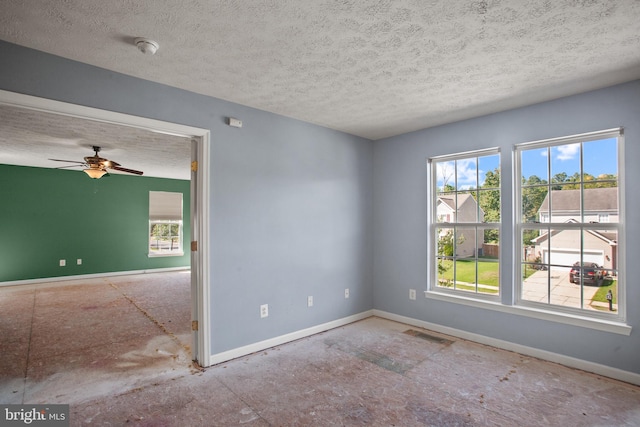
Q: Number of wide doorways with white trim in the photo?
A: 1